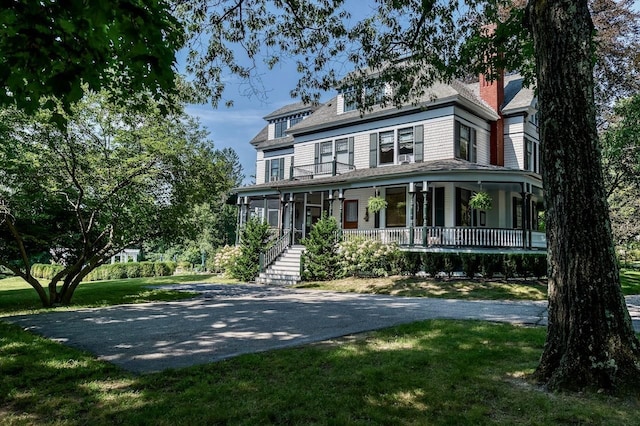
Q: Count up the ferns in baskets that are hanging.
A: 2